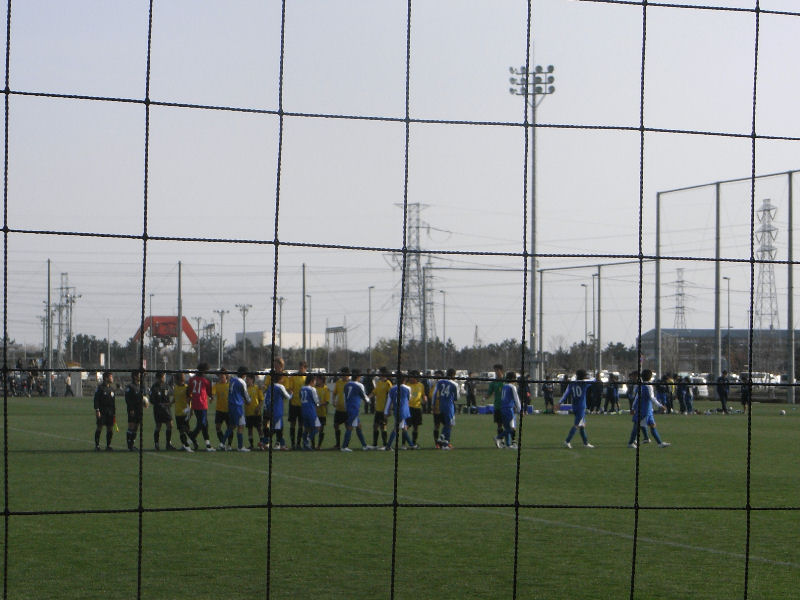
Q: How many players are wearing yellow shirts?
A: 10